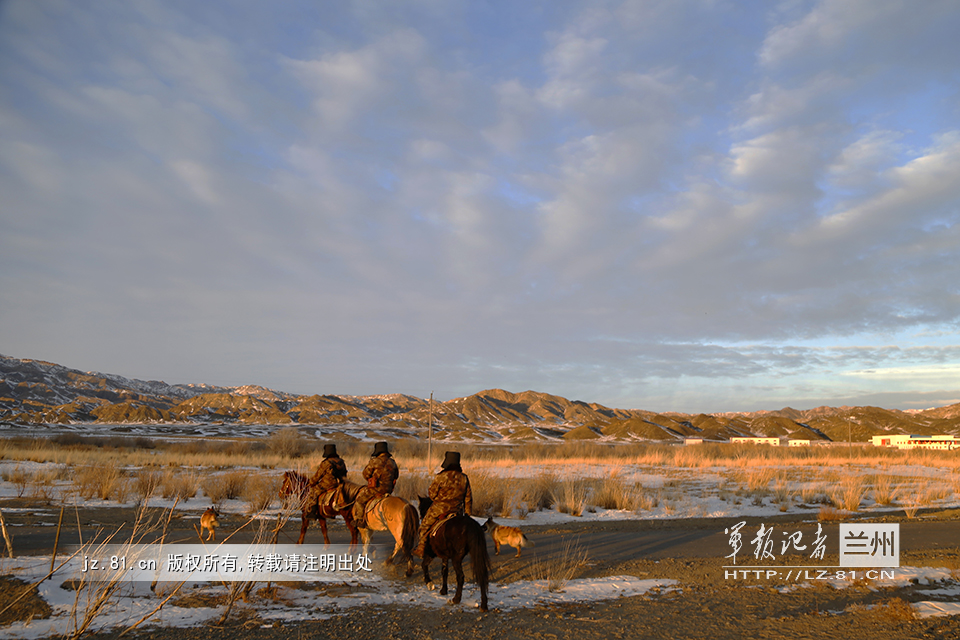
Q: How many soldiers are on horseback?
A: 3